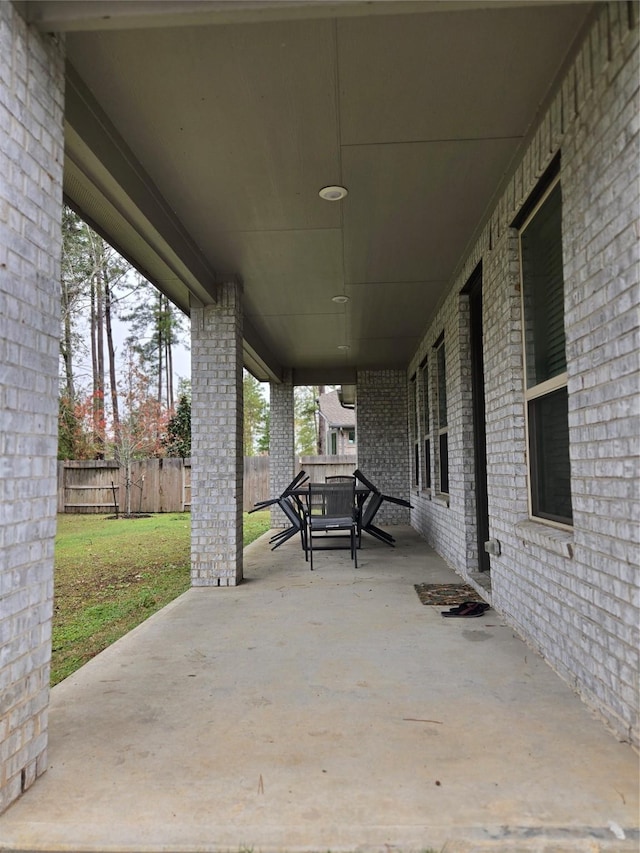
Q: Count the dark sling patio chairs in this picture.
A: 6